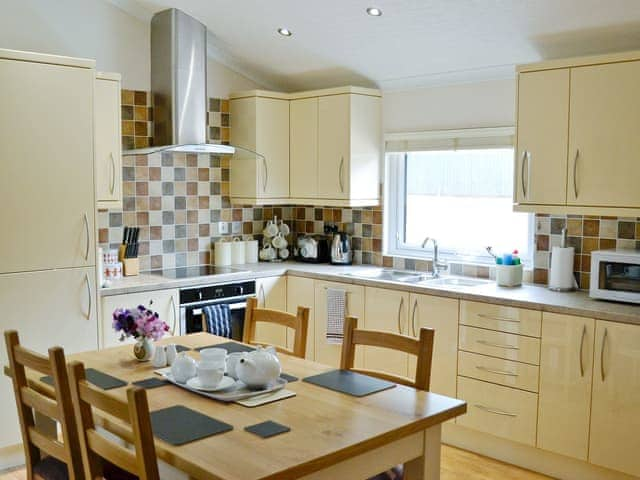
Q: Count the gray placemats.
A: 4